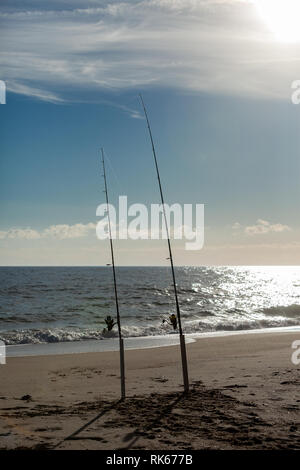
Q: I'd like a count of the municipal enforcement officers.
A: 0